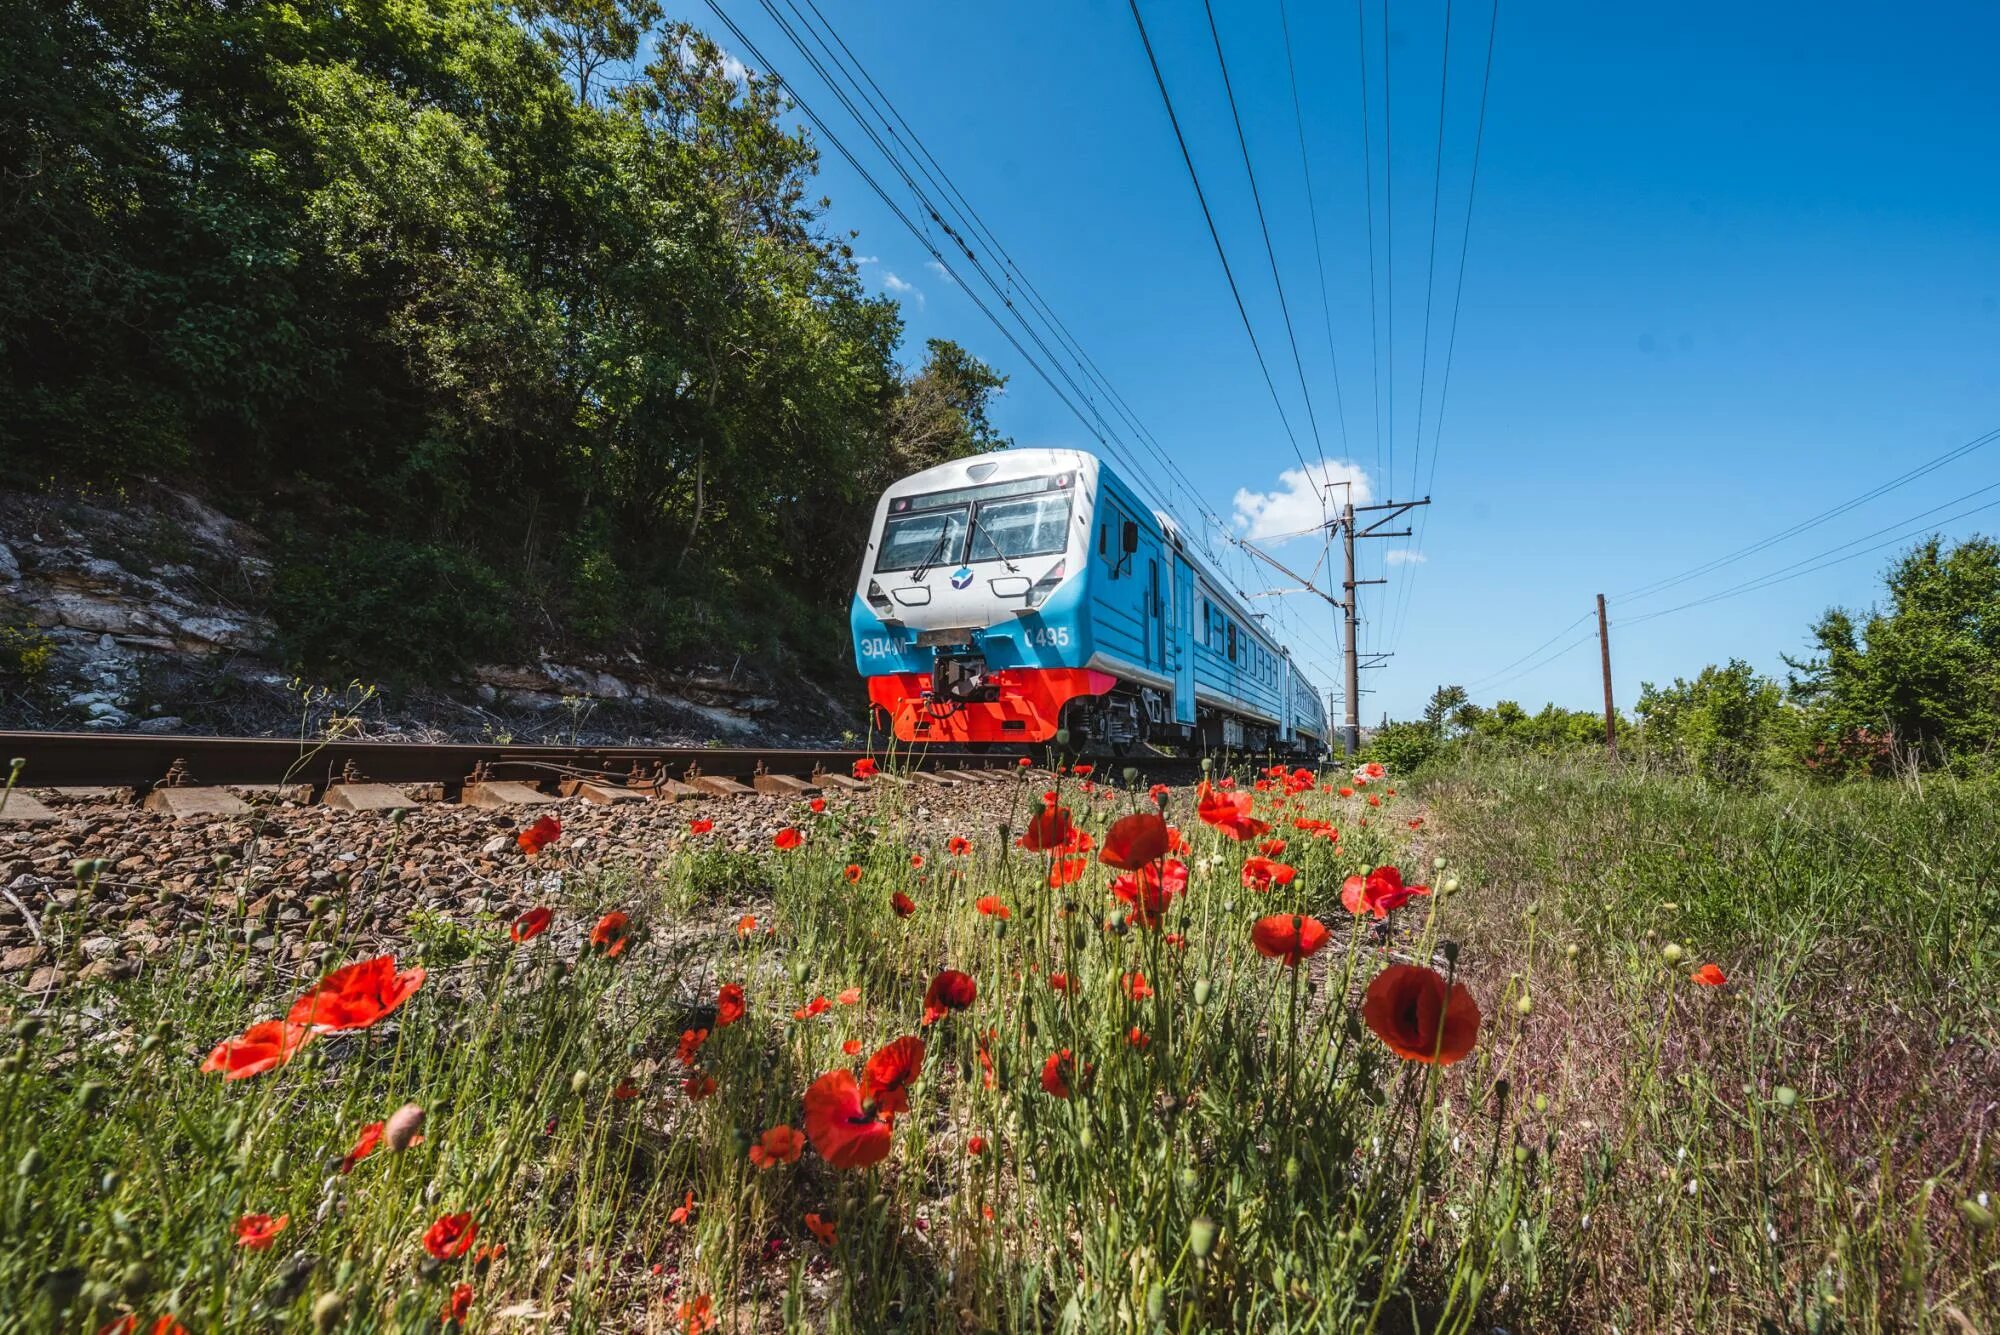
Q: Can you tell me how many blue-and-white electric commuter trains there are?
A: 1